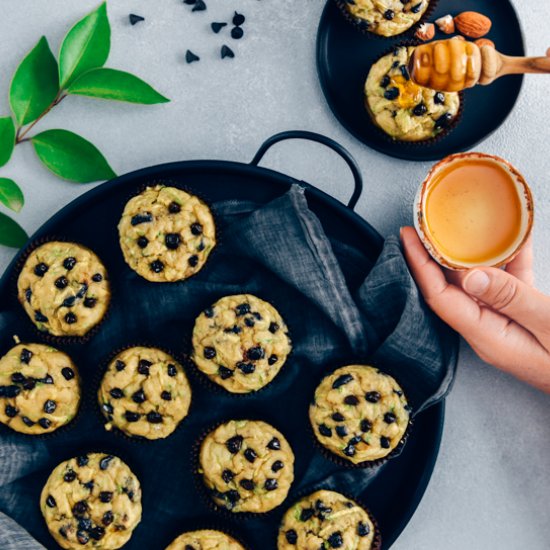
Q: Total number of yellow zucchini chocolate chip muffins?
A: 12